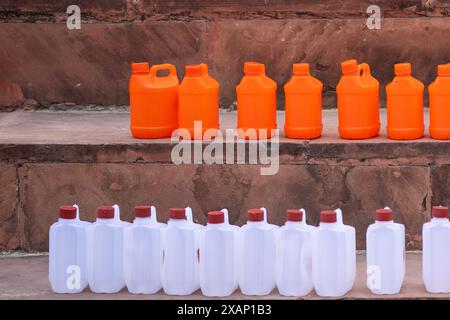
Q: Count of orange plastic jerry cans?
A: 7